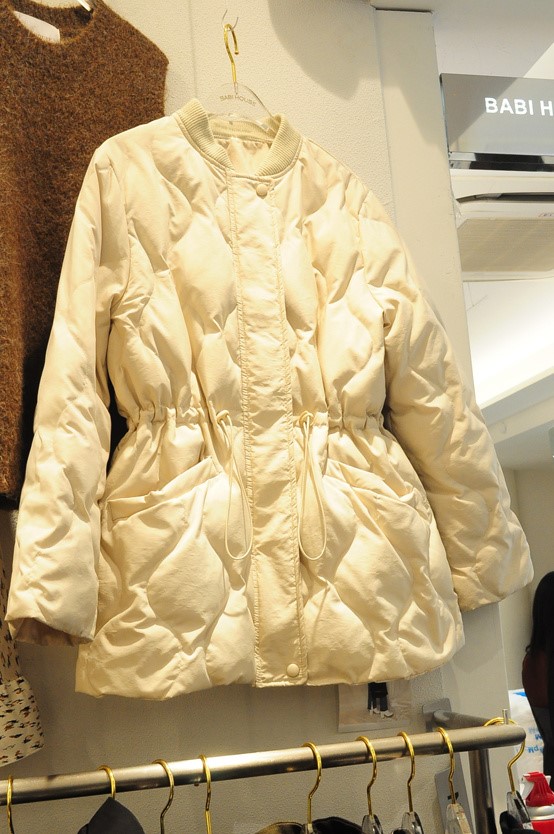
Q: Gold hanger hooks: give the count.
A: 10